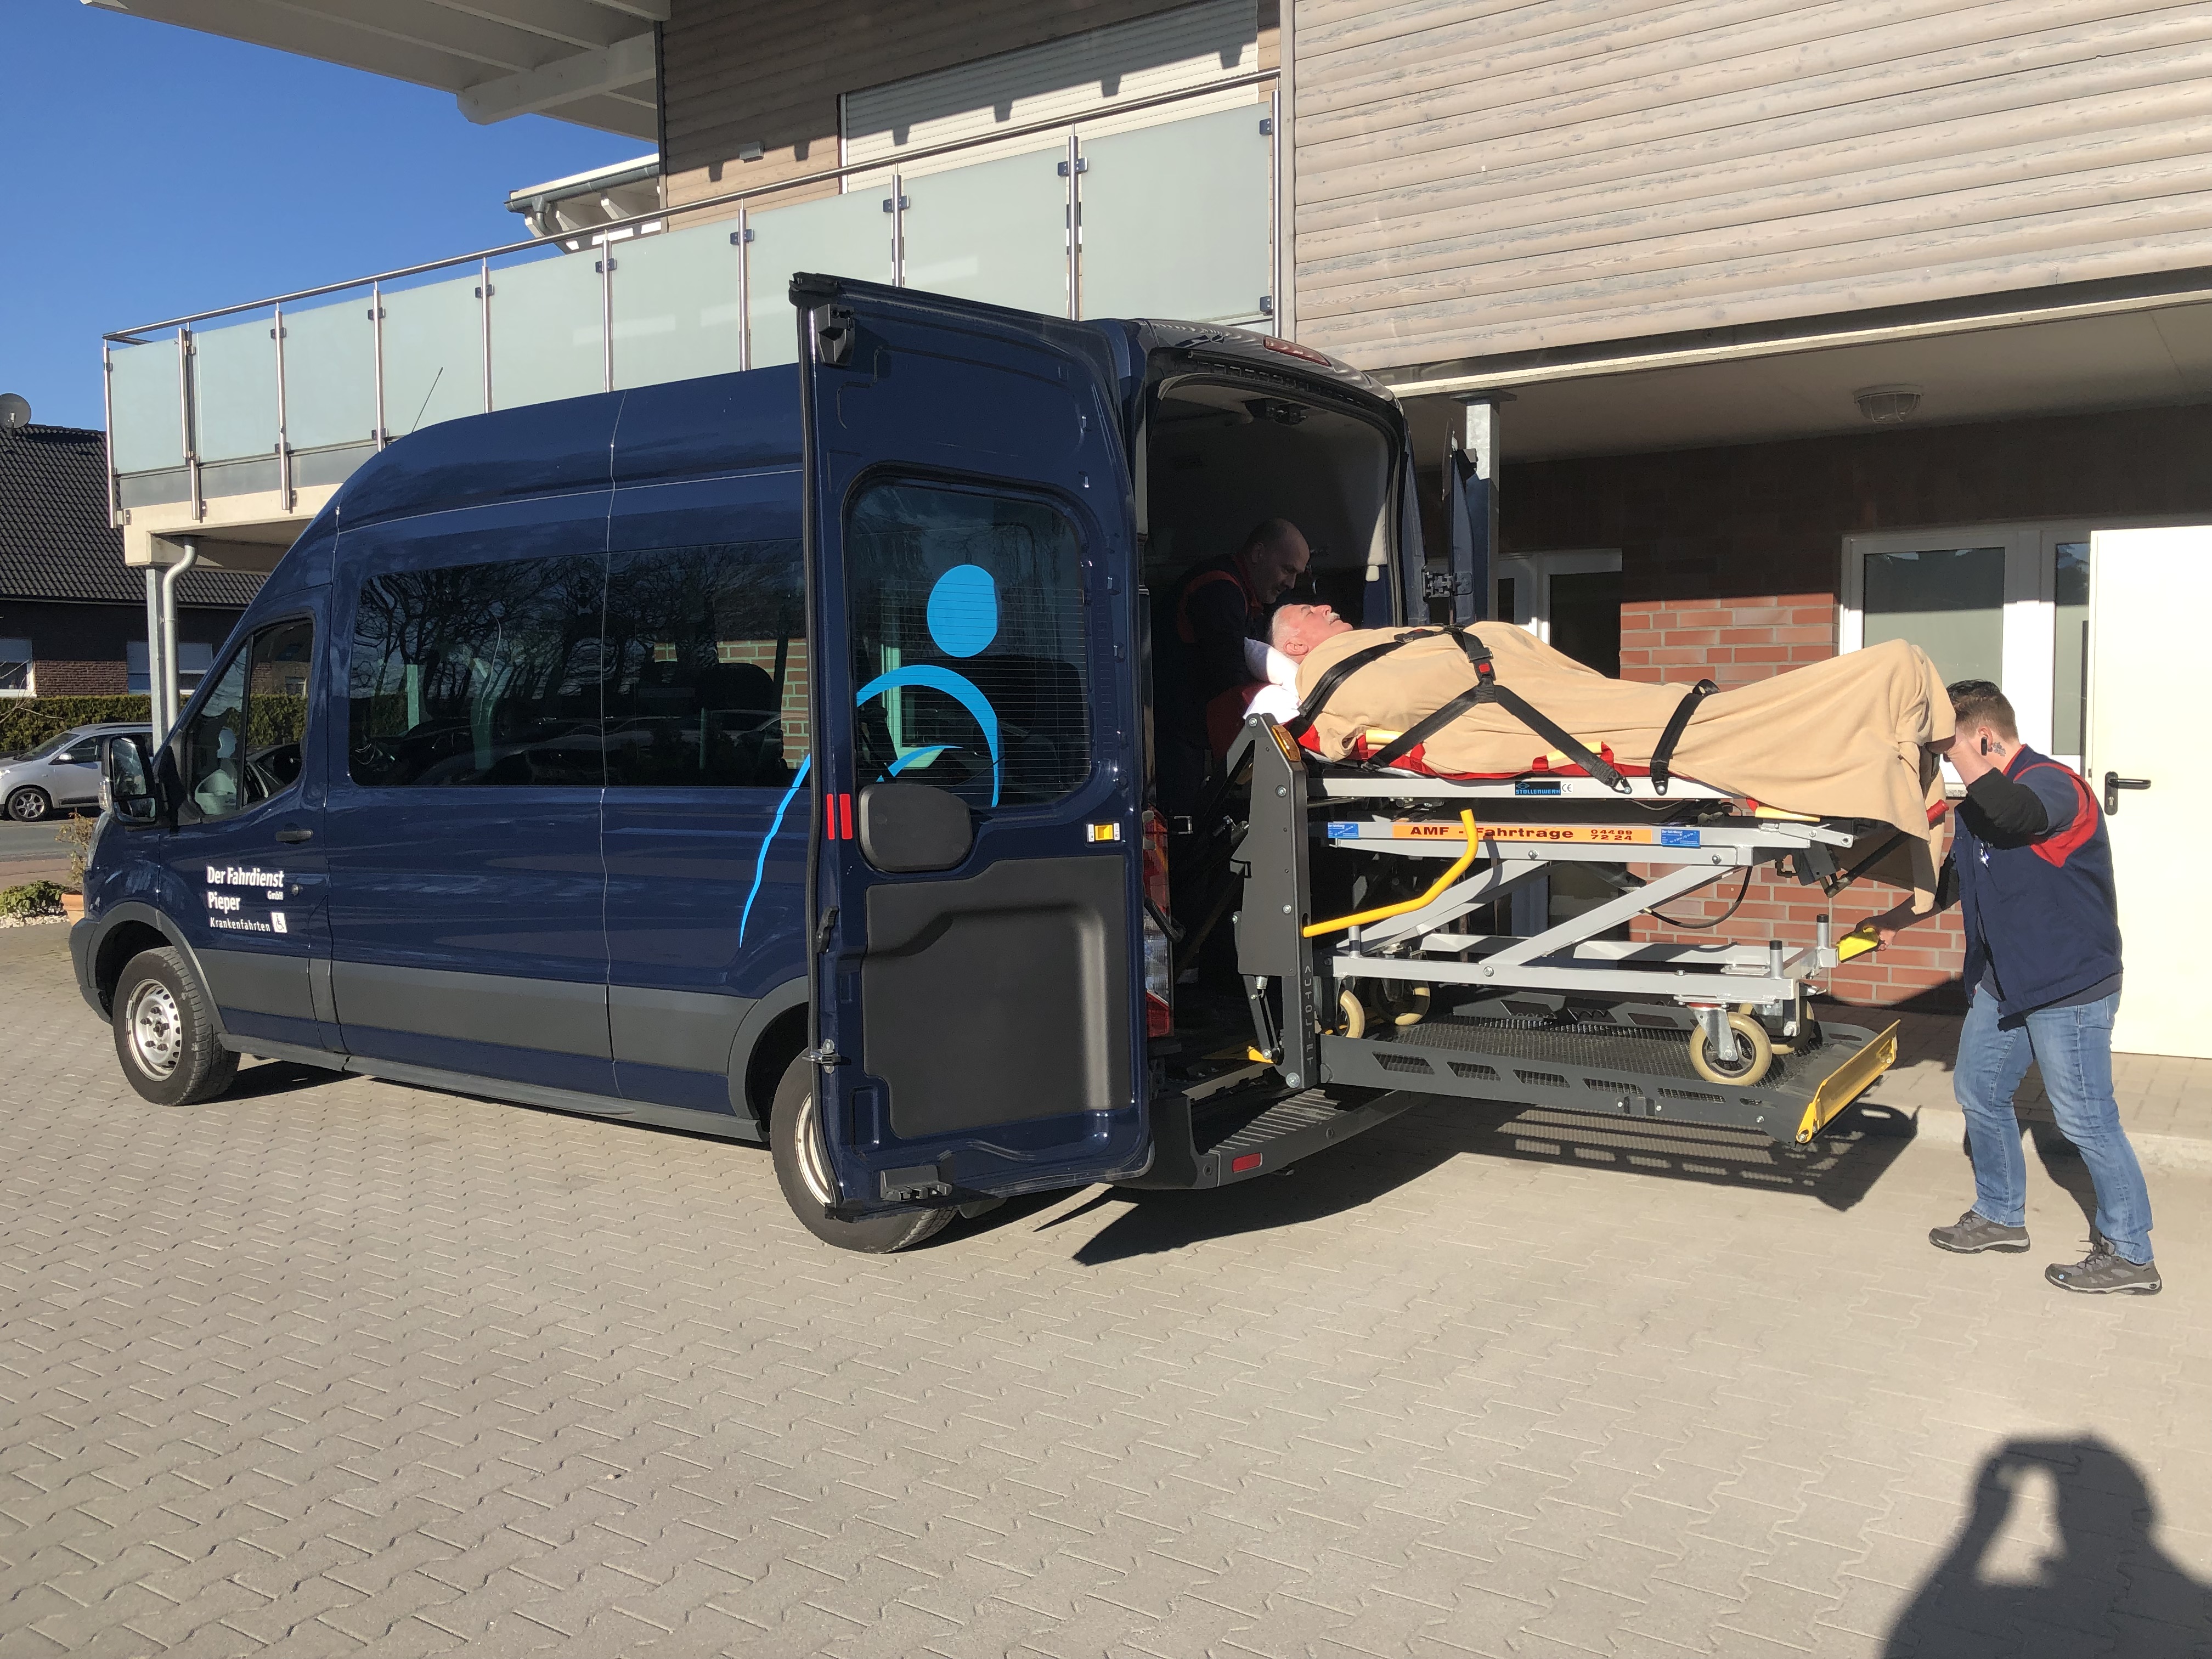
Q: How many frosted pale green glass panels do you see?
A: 9